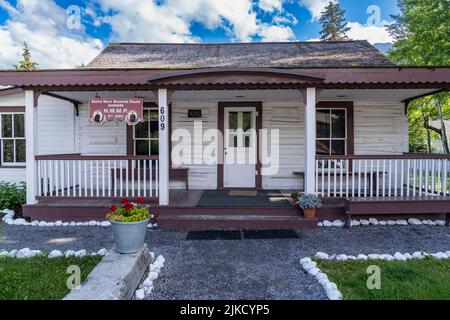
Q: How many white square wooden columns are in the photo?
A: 3